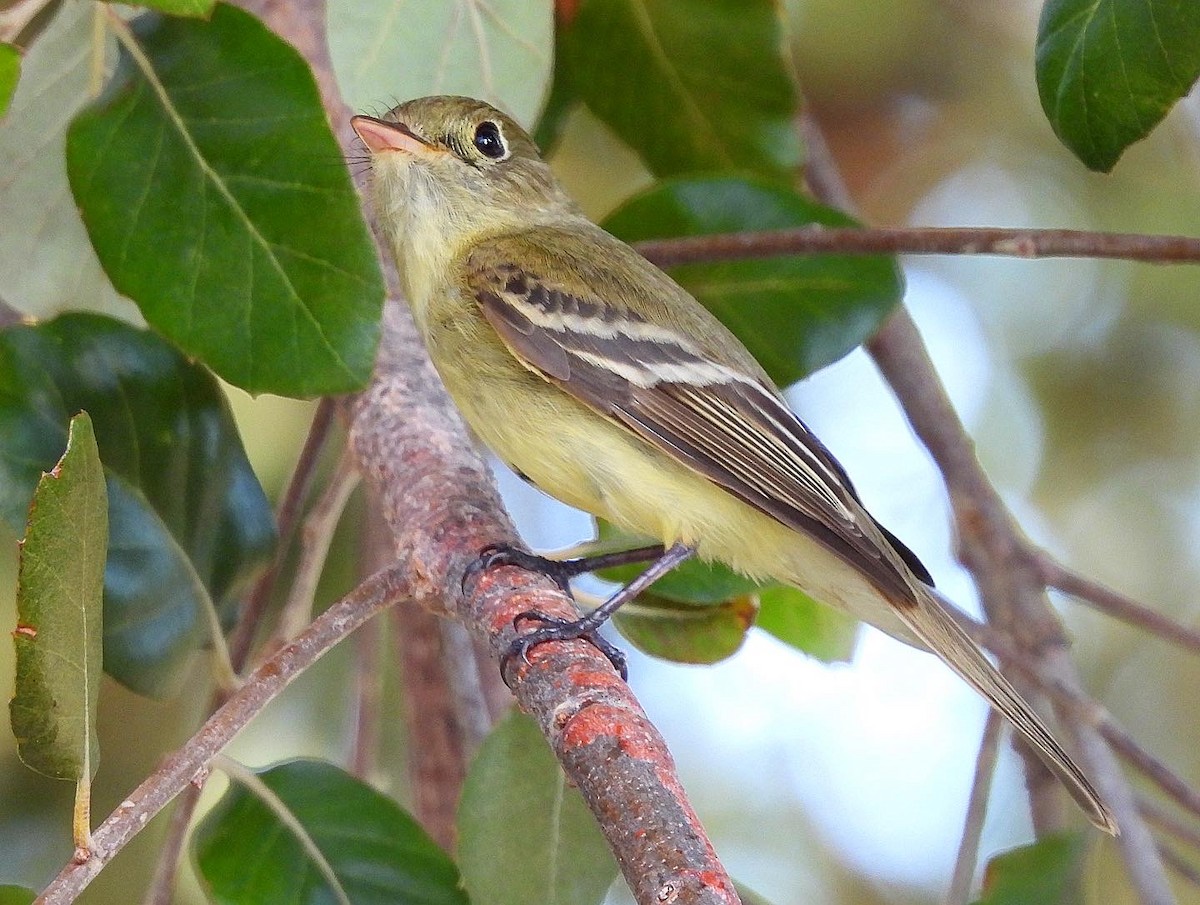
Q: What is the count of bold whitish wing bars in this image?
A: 2